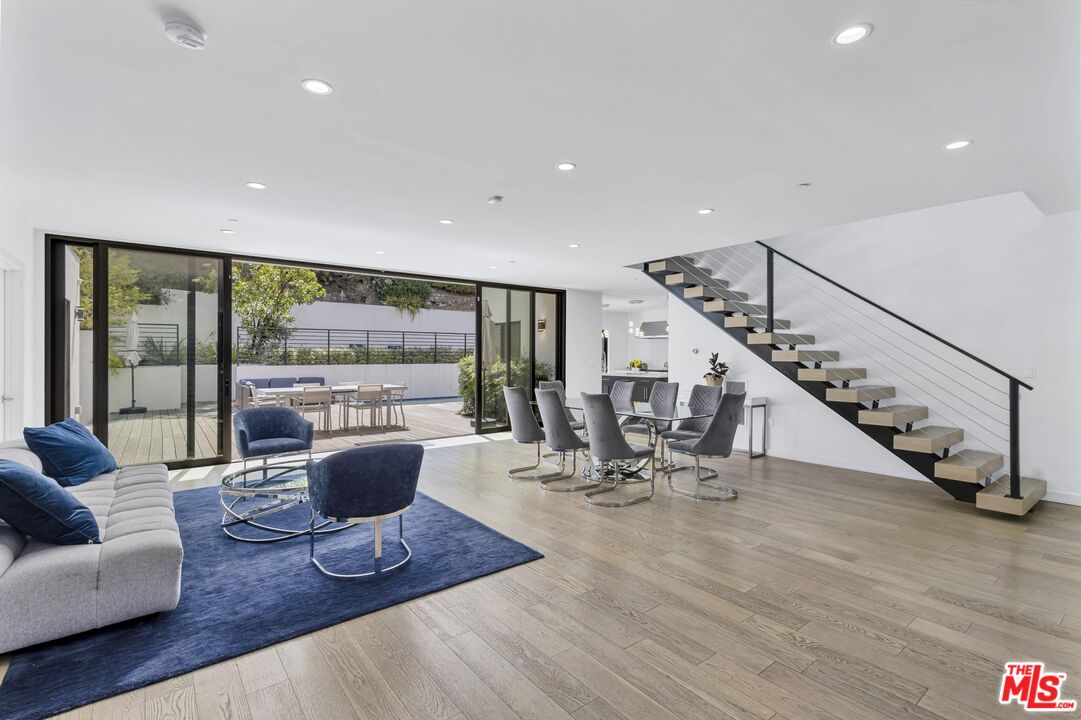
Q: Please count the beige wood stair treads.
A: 13